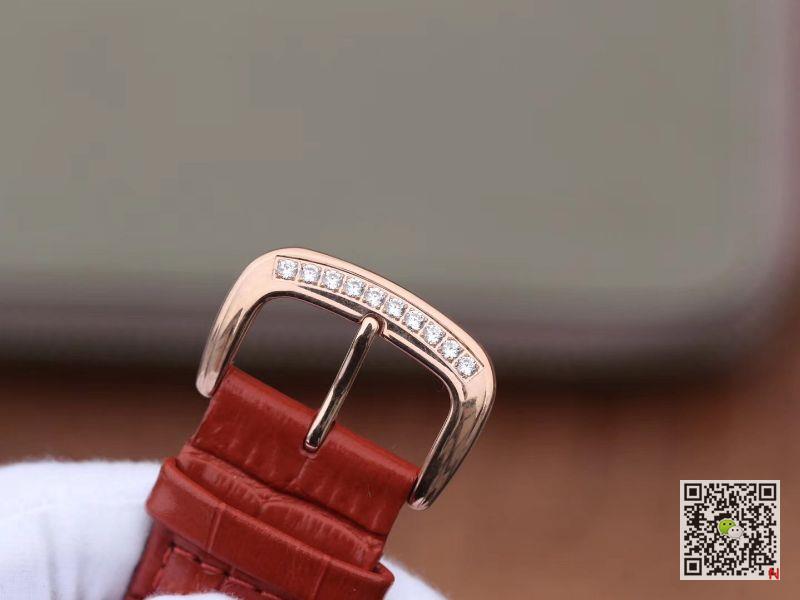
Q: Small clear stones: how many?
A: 10